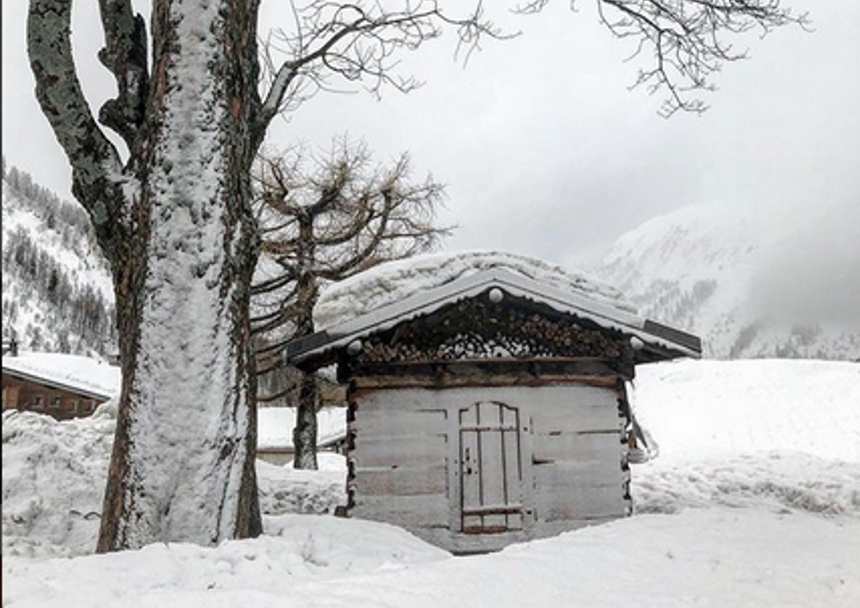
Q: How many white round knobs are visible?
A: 3